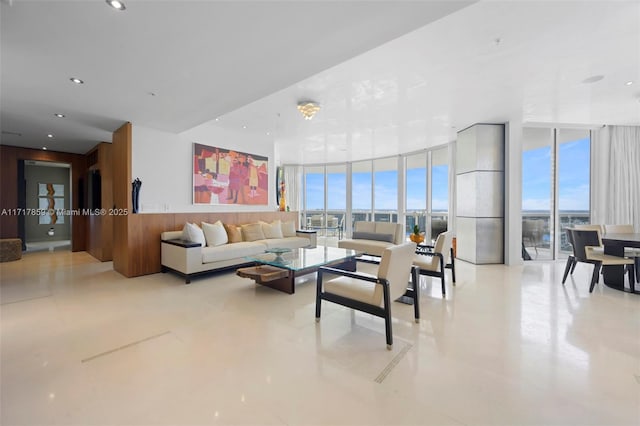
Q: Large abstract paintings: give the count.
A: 1